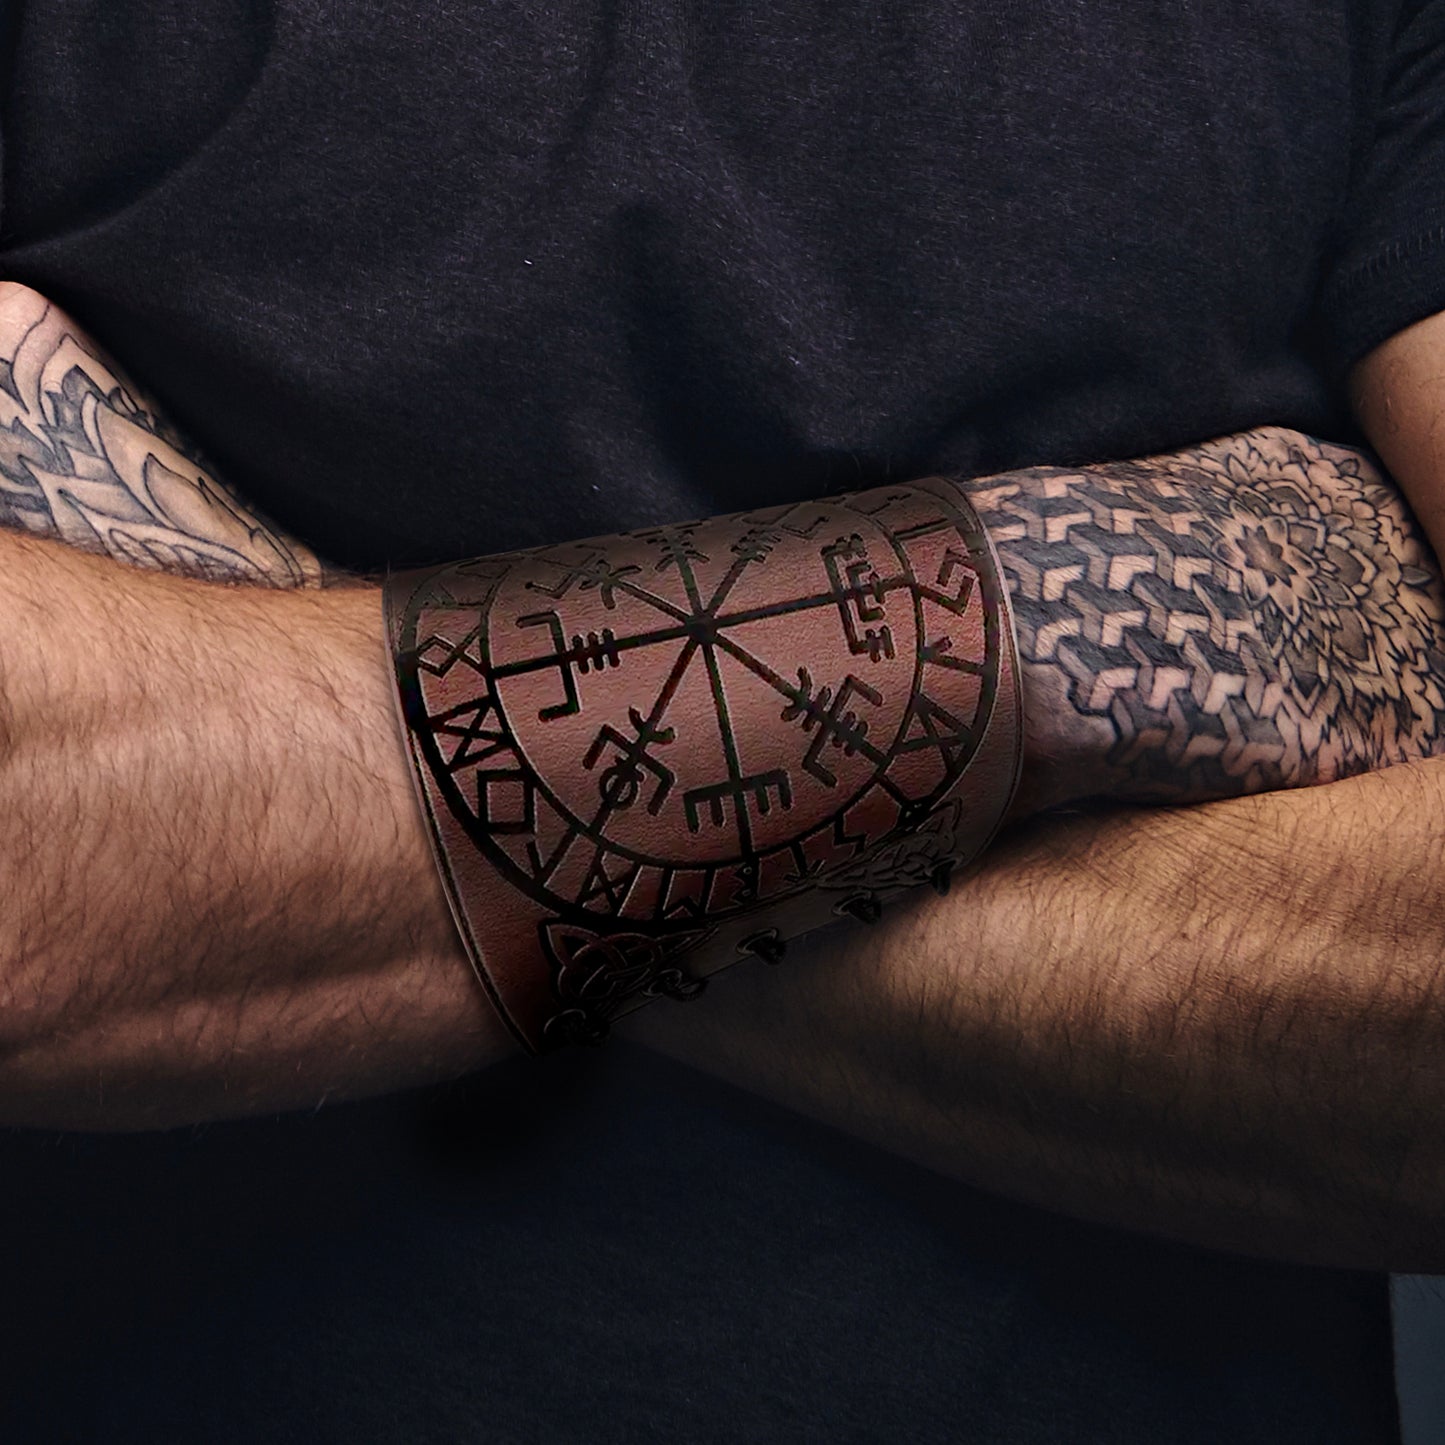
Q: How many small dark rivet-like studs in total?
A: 5